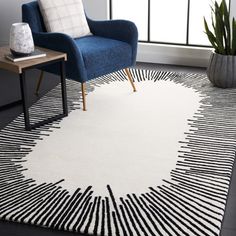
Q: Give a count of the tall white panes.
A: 3